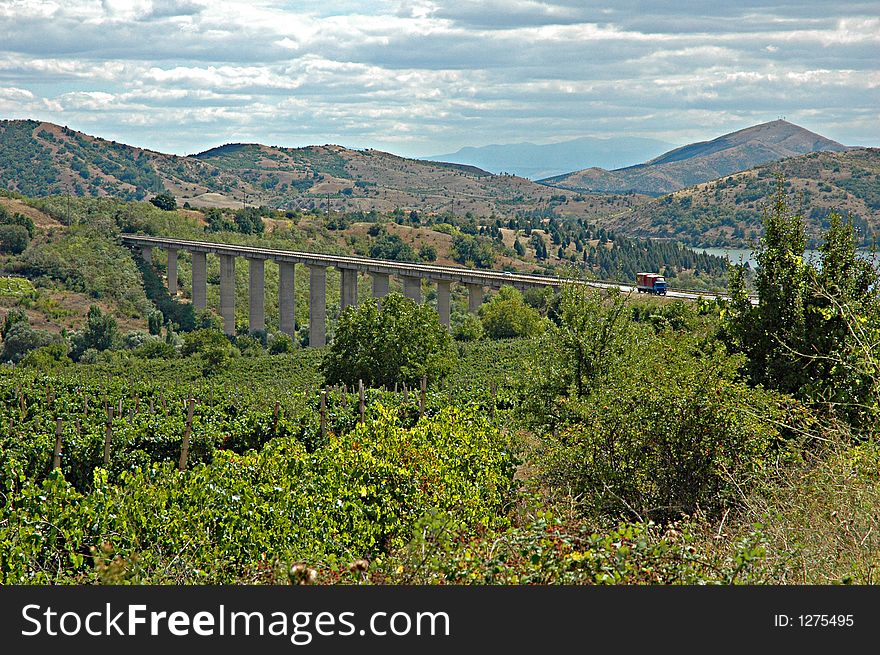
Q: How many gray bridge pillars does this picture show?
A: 12